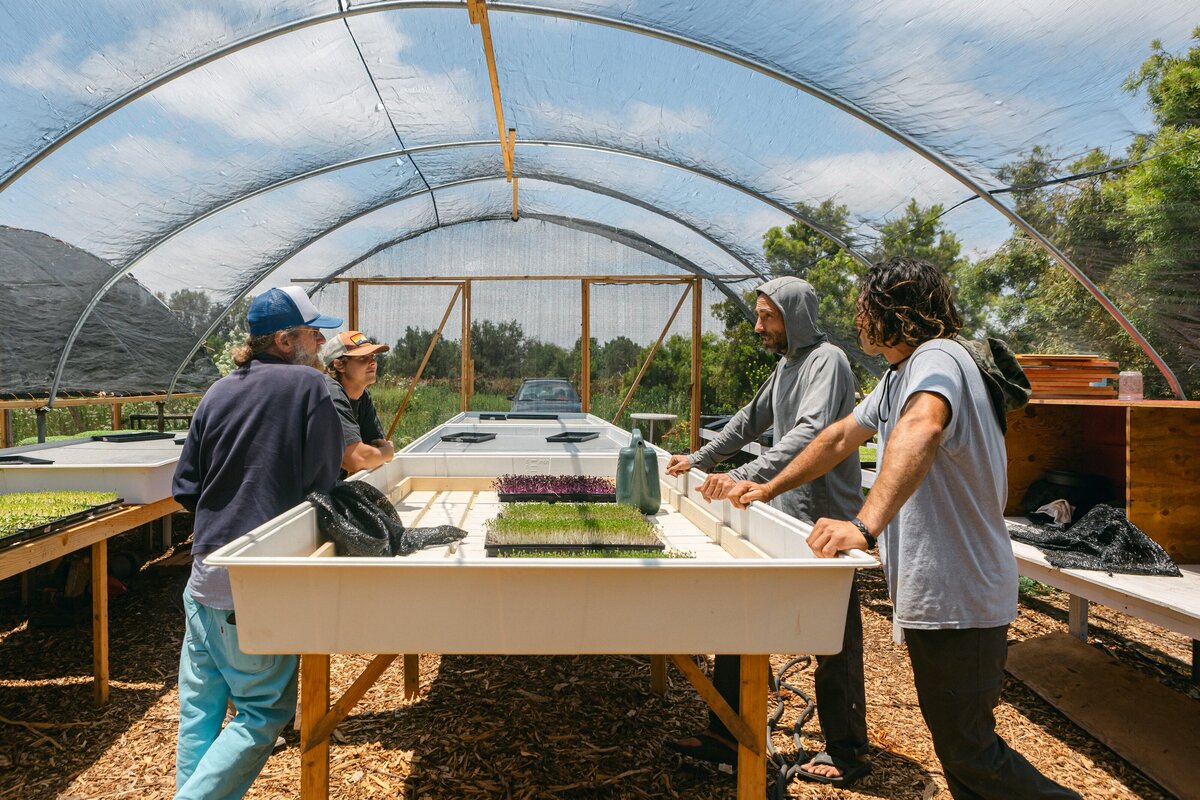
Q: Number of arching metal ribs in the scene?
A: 4